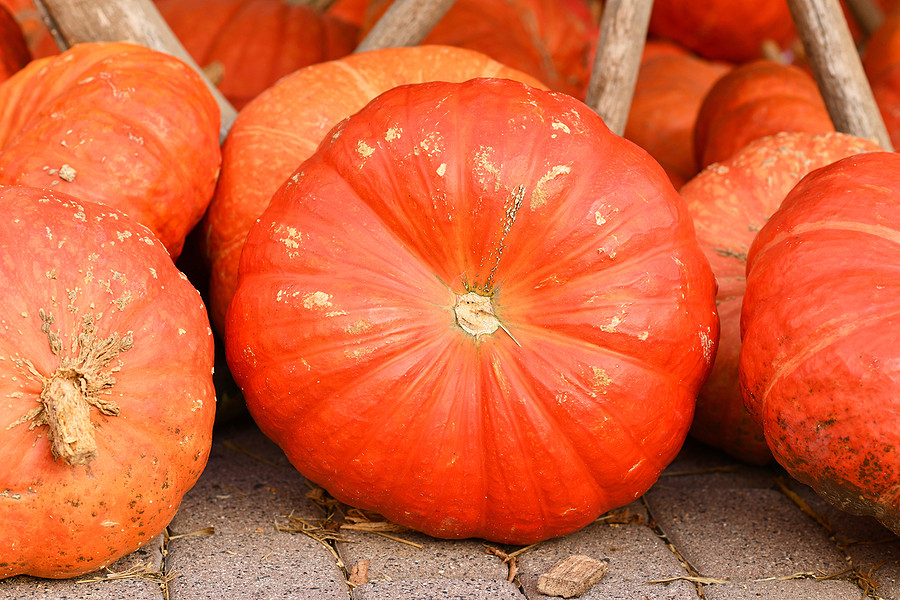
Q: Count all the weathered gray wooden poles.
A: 4